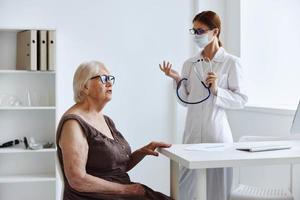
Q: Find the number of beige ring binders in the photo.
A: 3